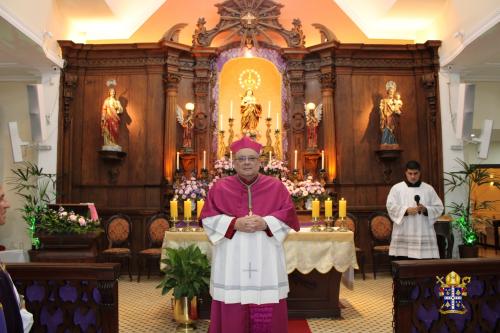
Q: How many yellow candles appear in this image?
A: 6